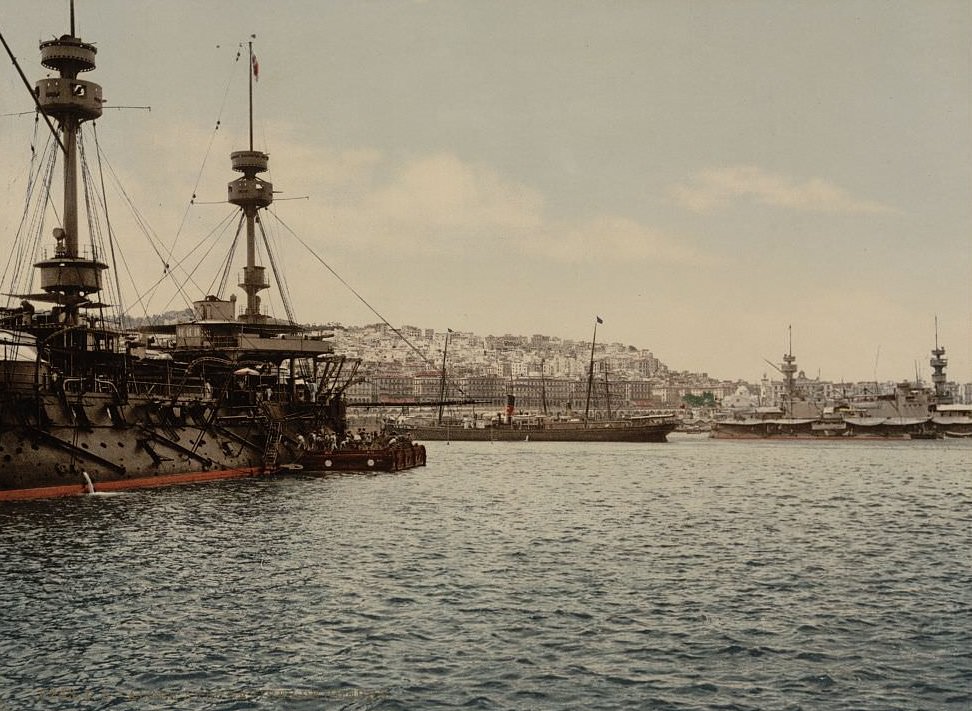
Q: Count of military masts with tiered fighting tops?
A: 4